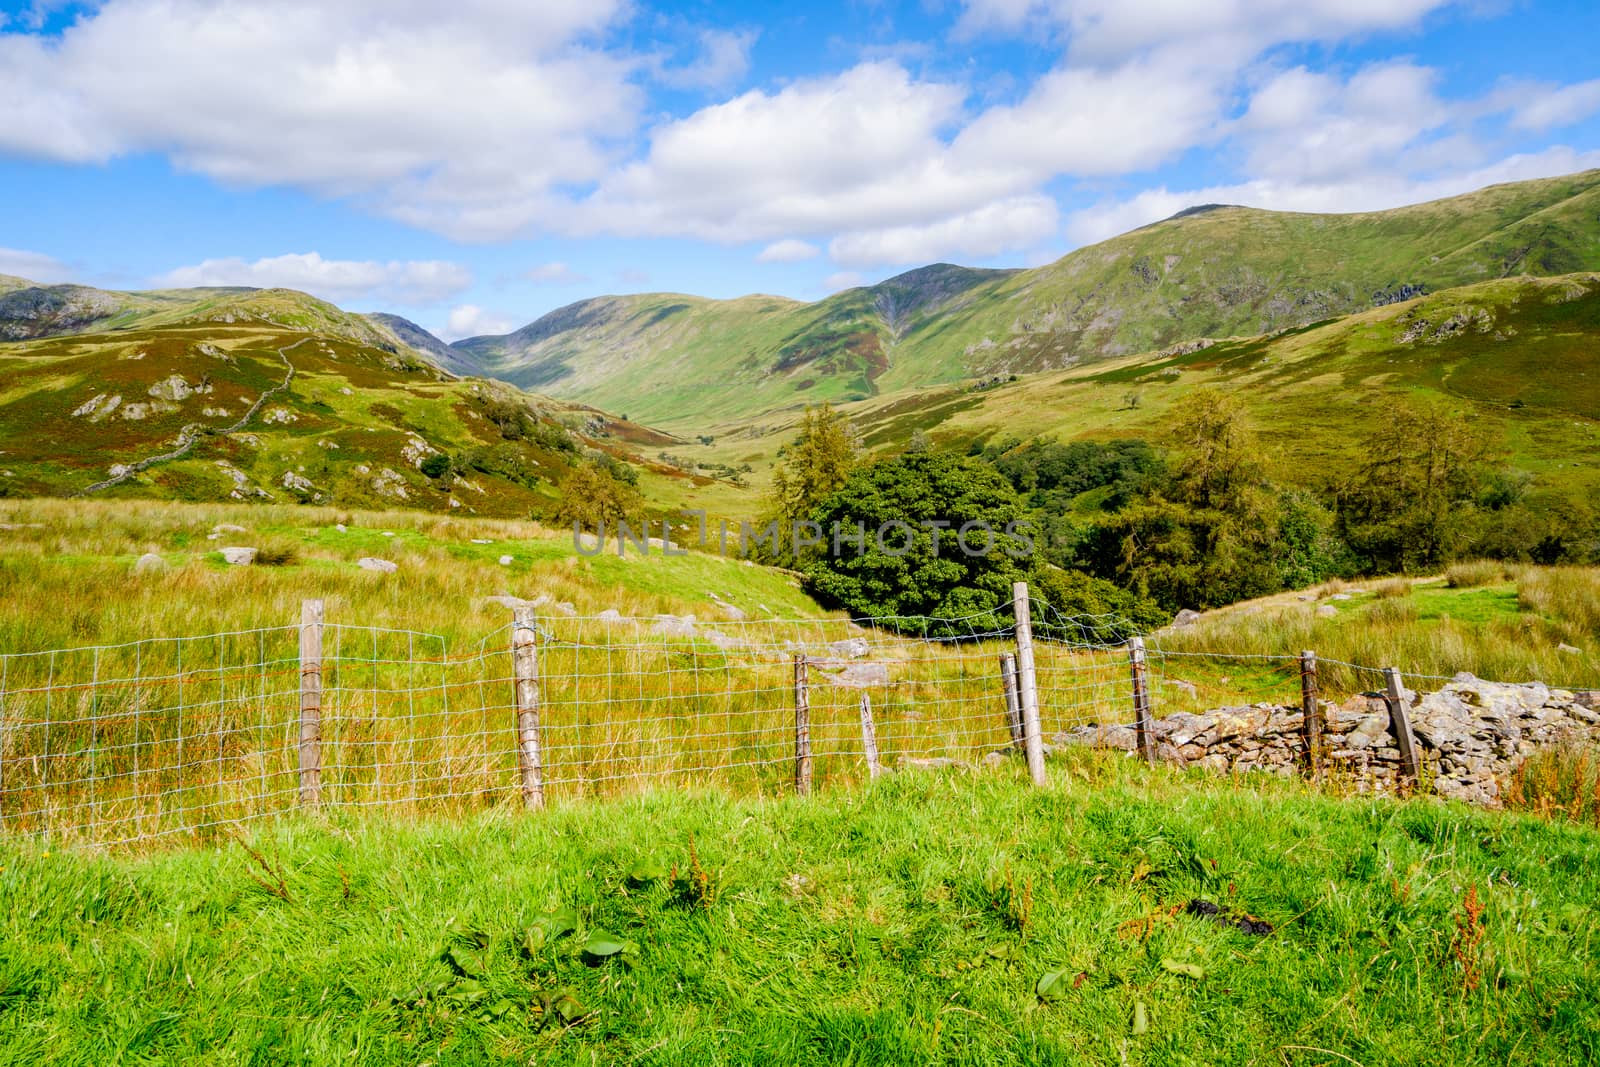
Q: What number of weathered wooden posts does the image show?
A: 9